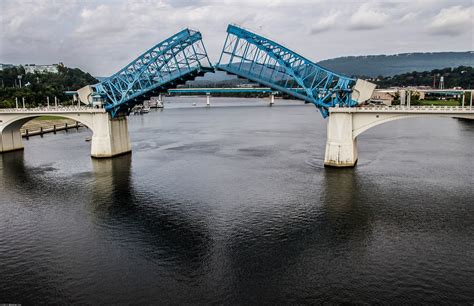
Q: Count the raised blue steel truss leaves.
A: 2